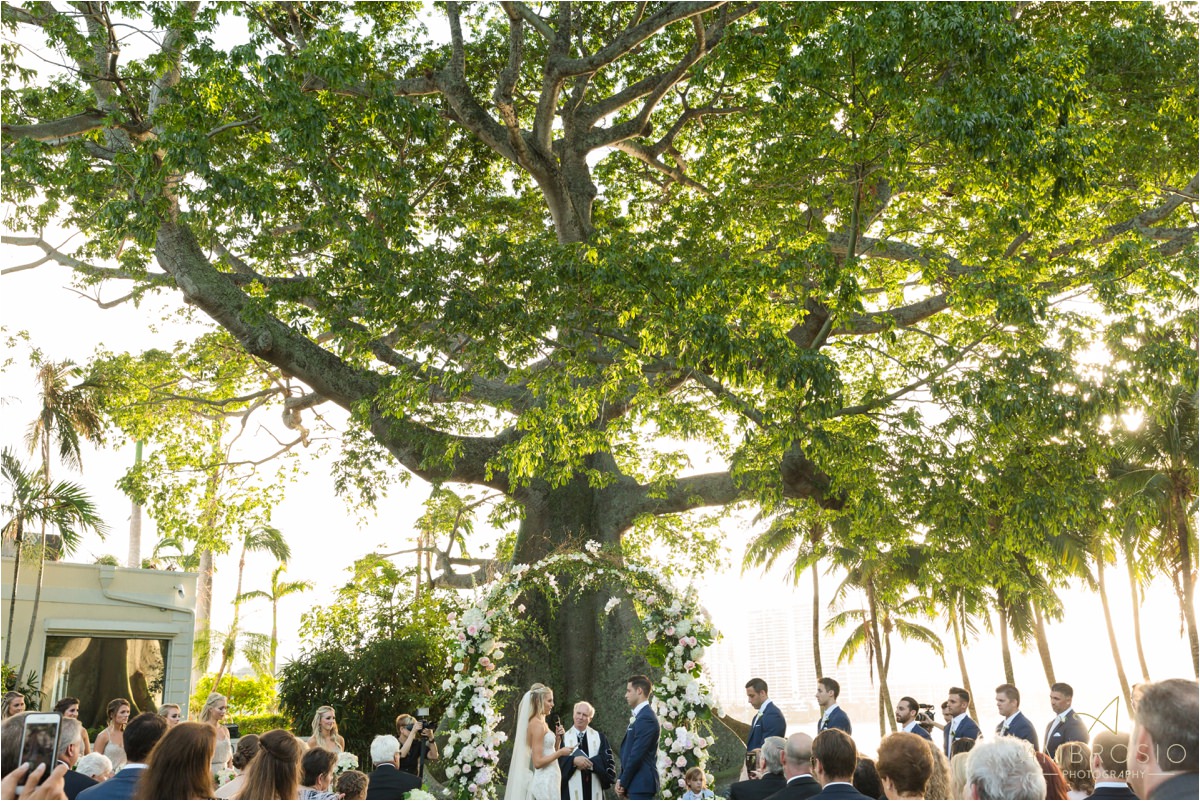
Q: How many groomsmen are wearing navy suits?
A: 6